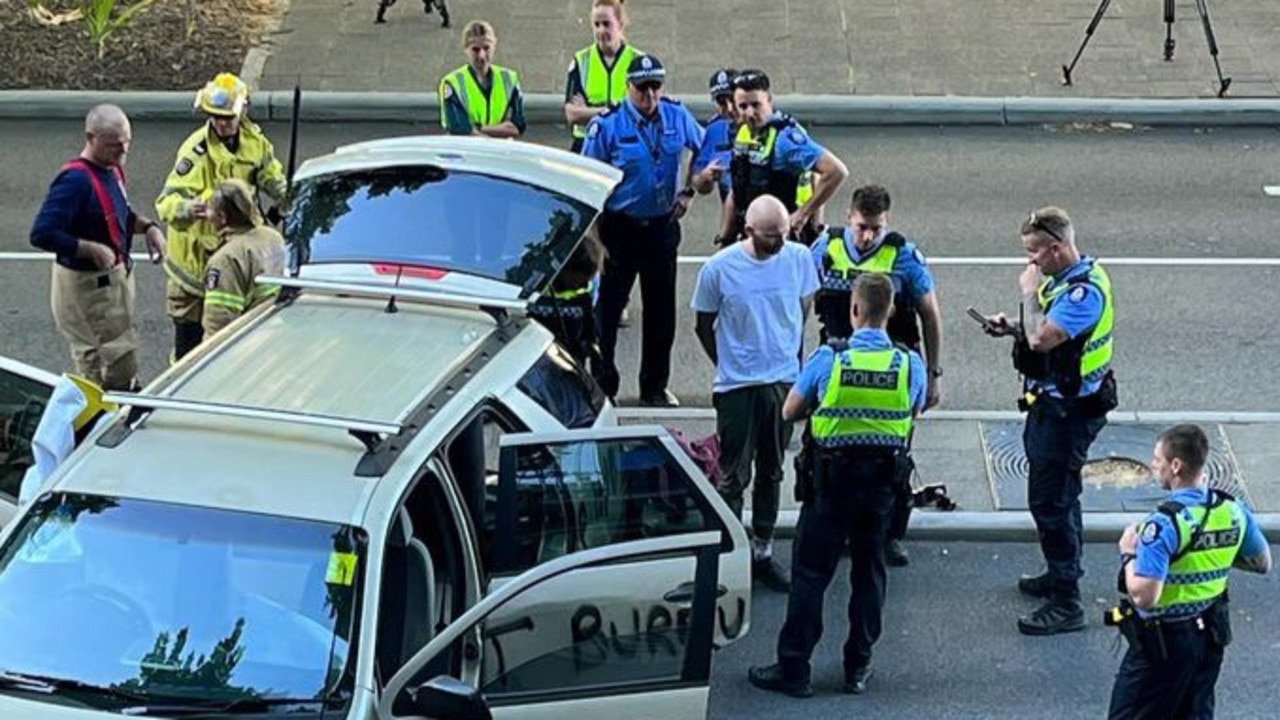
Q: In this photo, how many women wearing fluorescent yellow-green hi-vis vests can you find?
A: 2